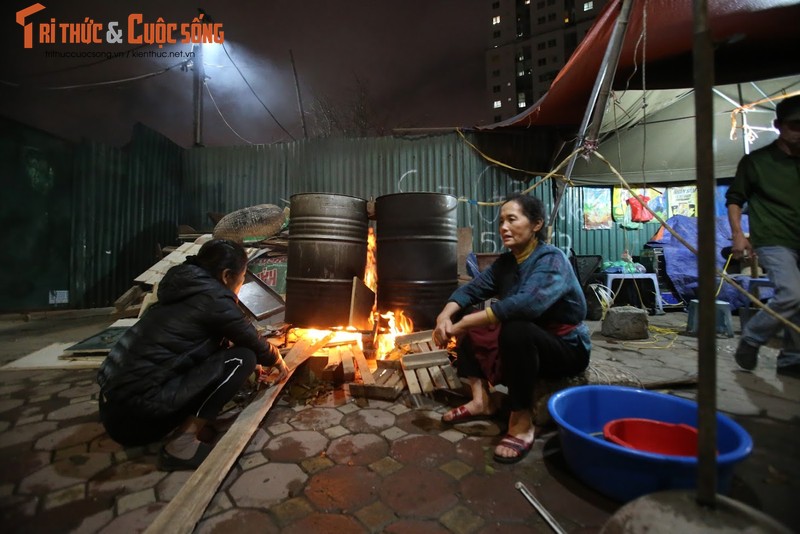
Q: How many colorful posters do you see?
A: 3